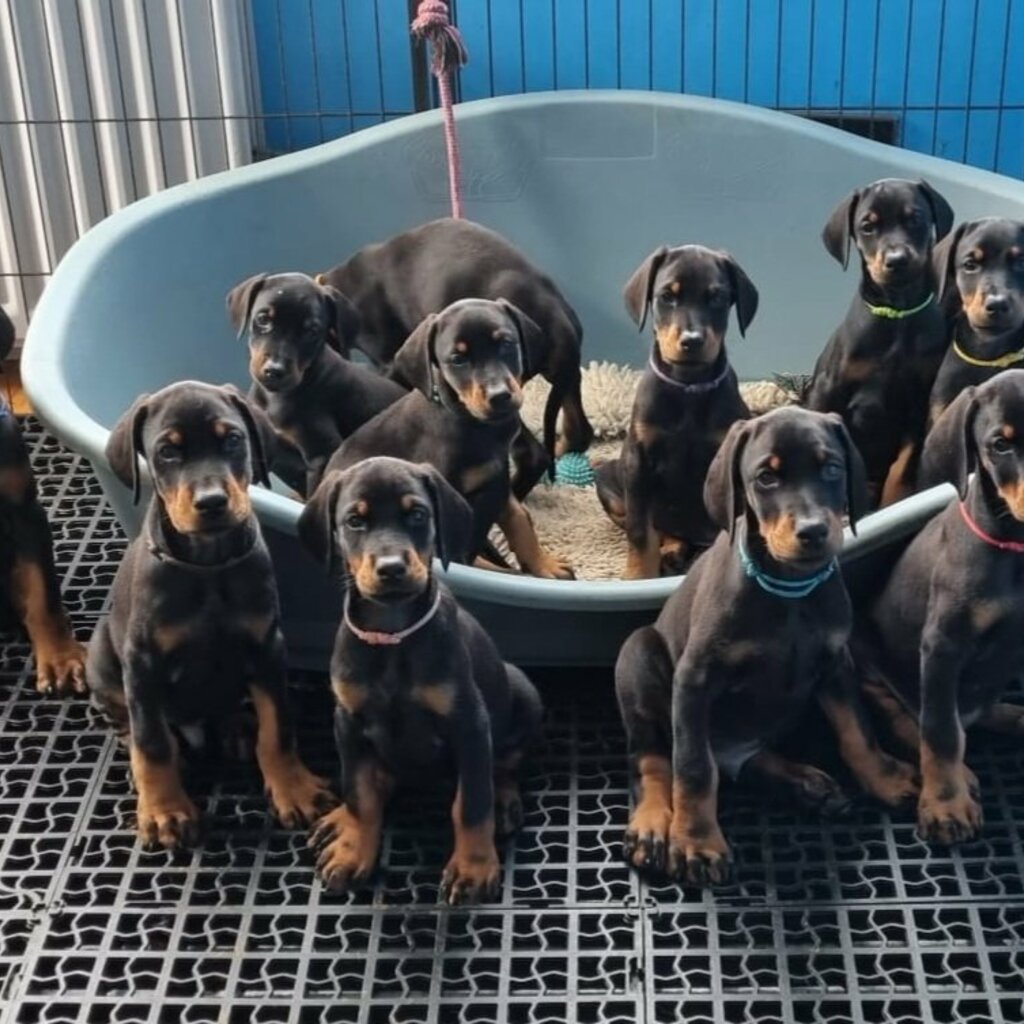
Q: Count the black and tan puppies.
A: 11